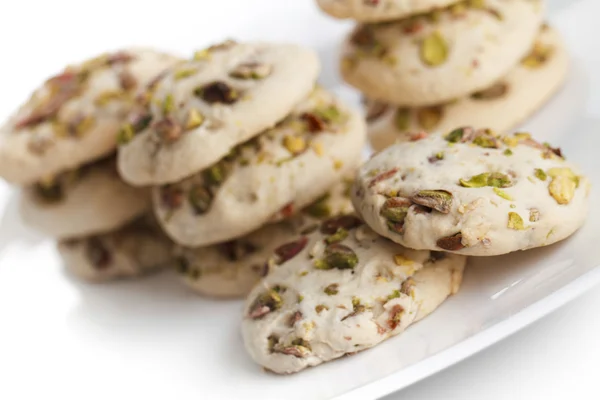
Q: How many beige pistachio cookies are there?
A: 11